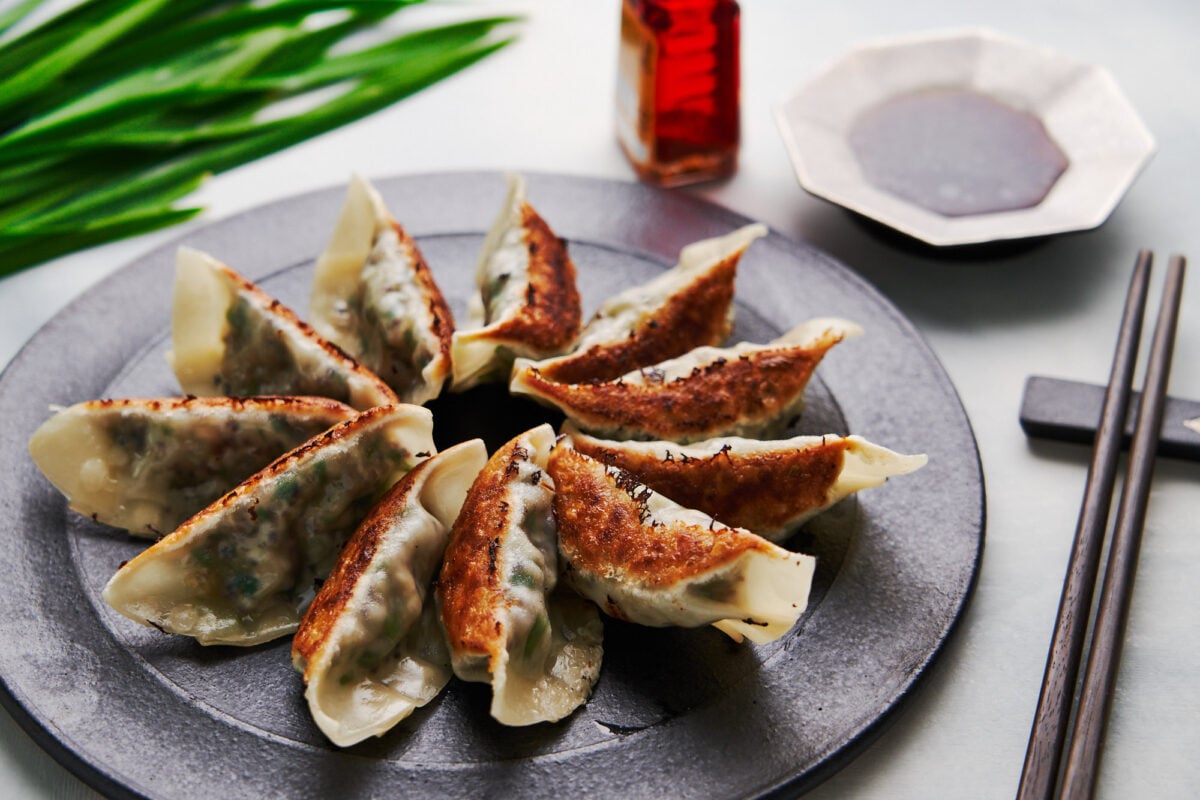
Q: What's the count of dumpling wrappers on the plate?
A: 11